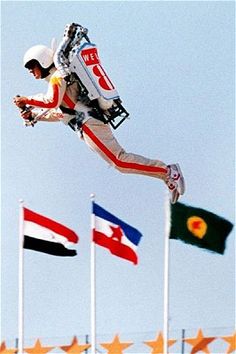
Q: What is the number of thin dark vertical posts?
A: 3